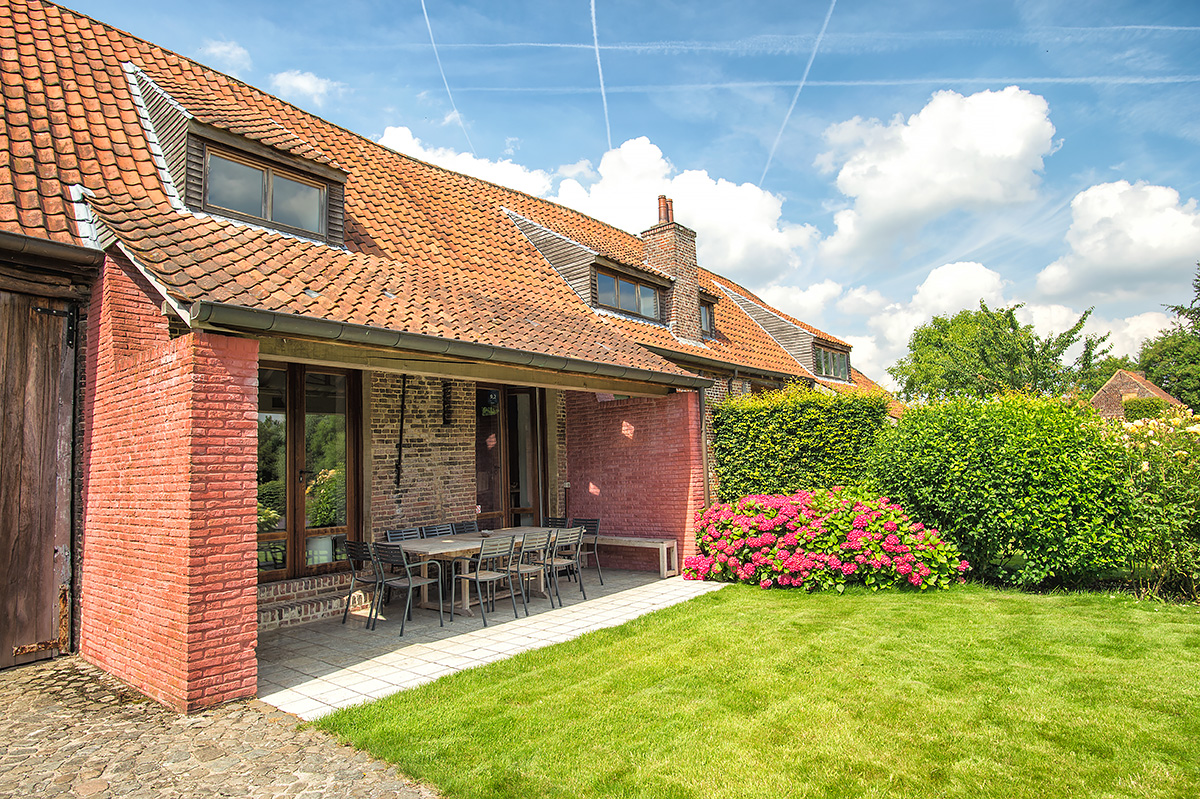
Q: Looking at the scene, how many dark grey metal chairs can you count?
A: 10